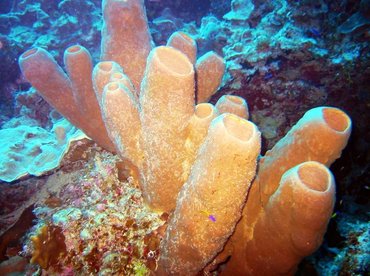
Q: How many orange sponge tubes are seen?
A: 14